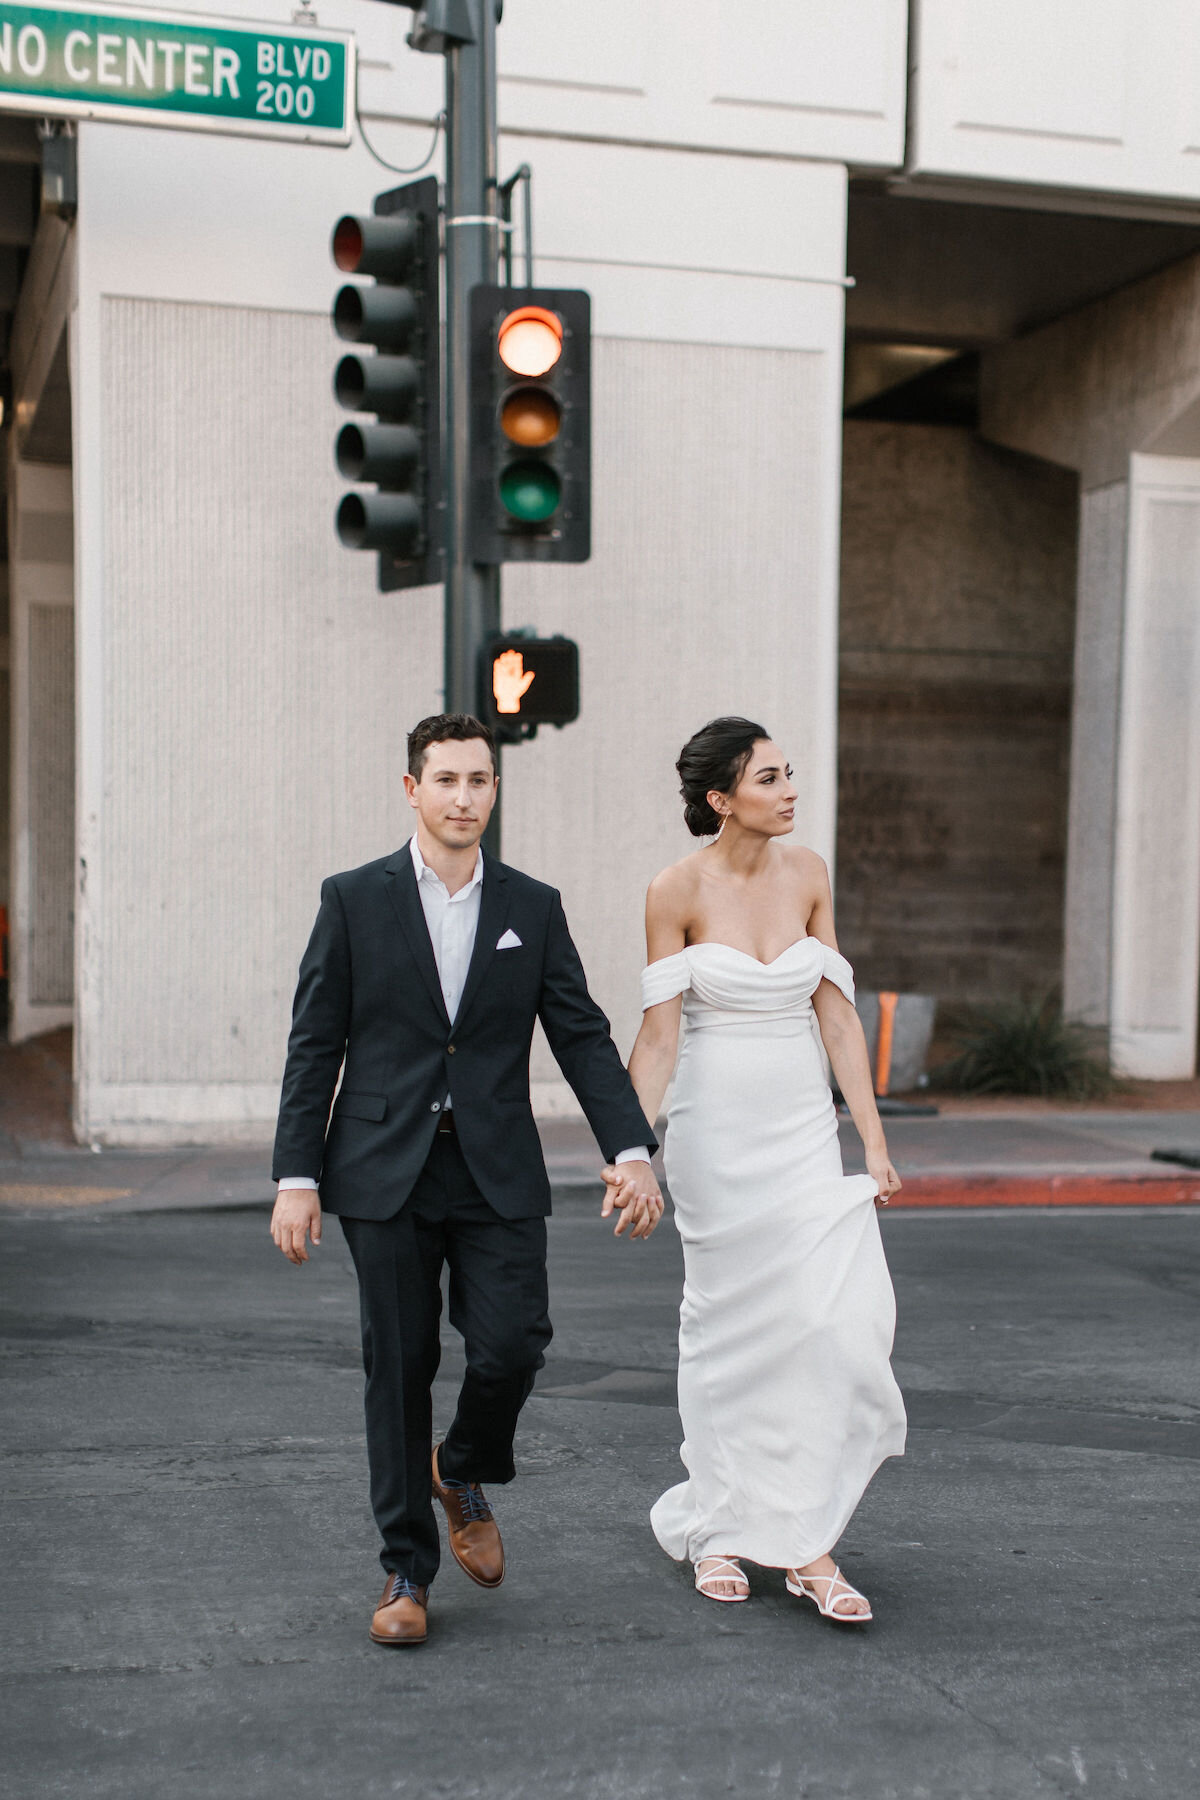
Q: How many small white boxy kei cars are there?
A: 0